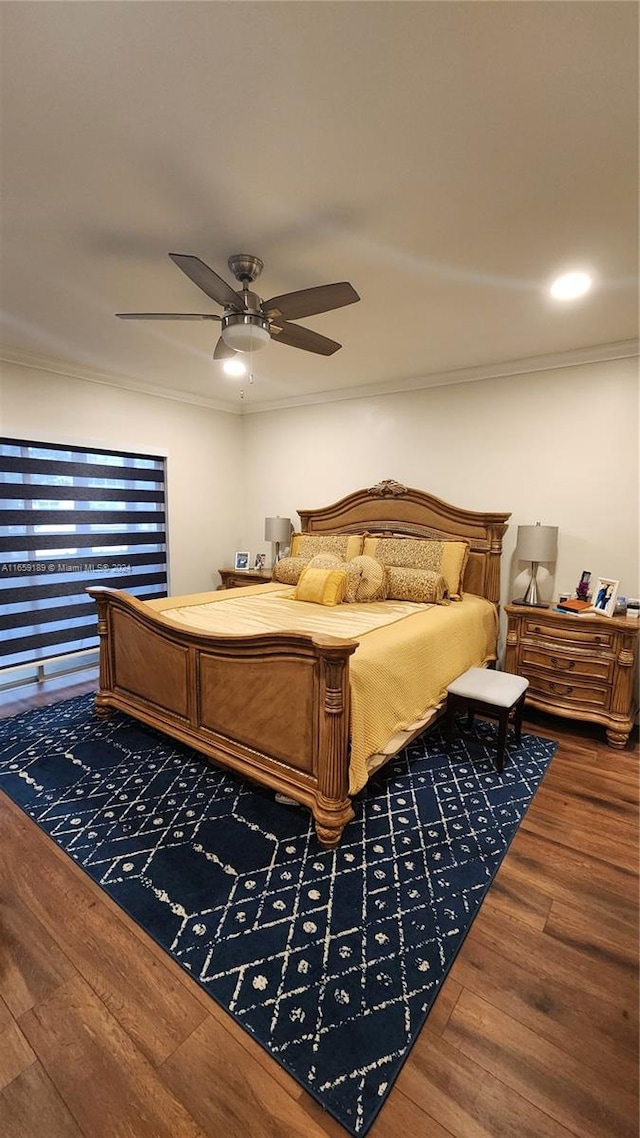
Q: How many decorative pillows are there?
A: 8